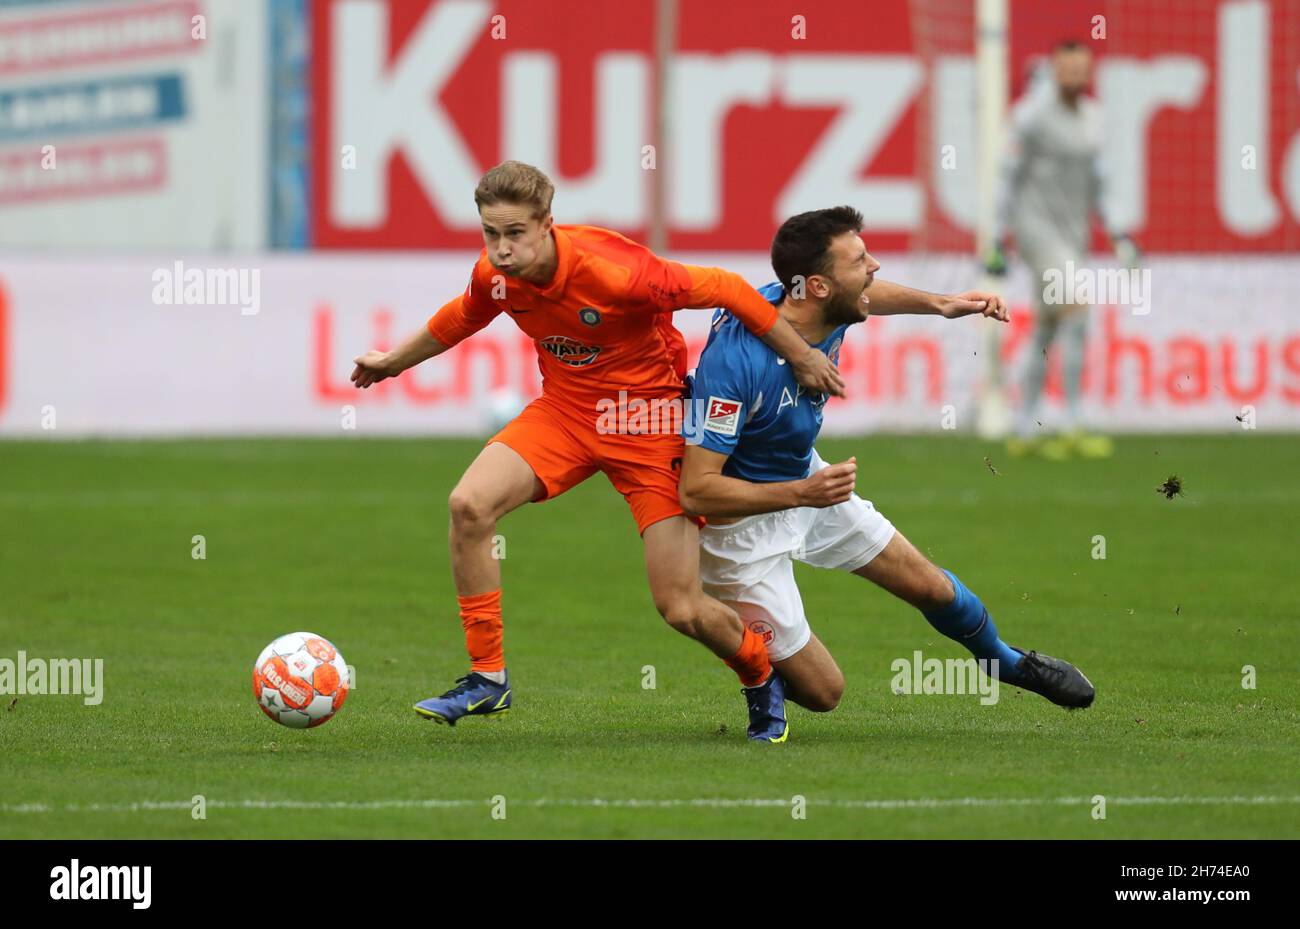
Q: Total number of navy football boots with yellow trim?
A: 2